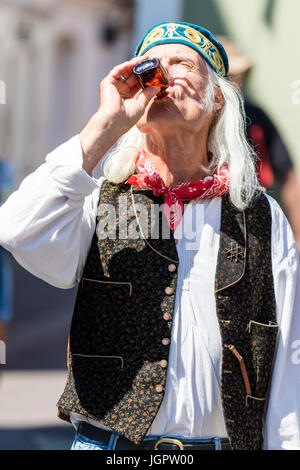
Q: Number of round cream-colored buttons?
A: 6